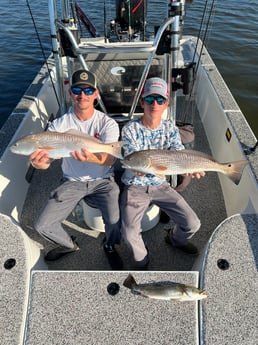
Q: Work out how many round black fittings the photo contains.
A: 3